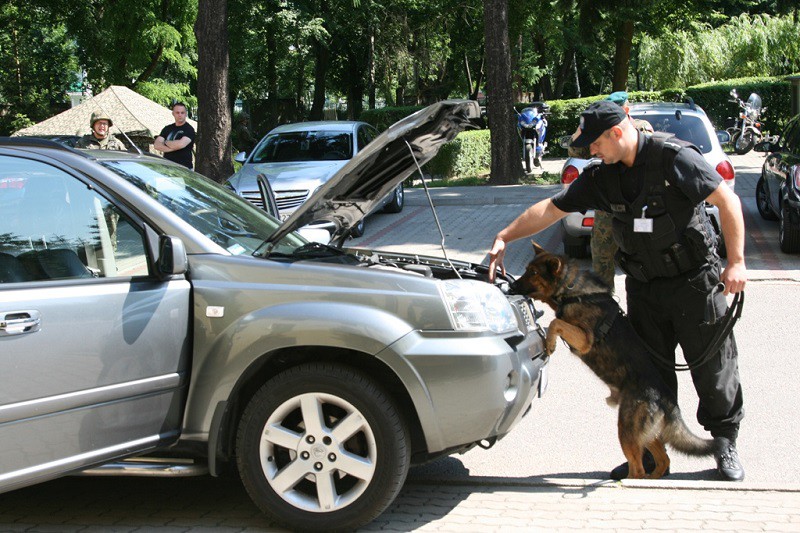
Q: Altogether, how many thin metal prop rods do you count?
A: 1